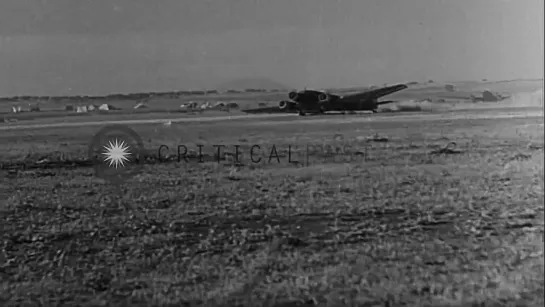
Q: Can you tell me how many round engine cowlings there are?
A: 3